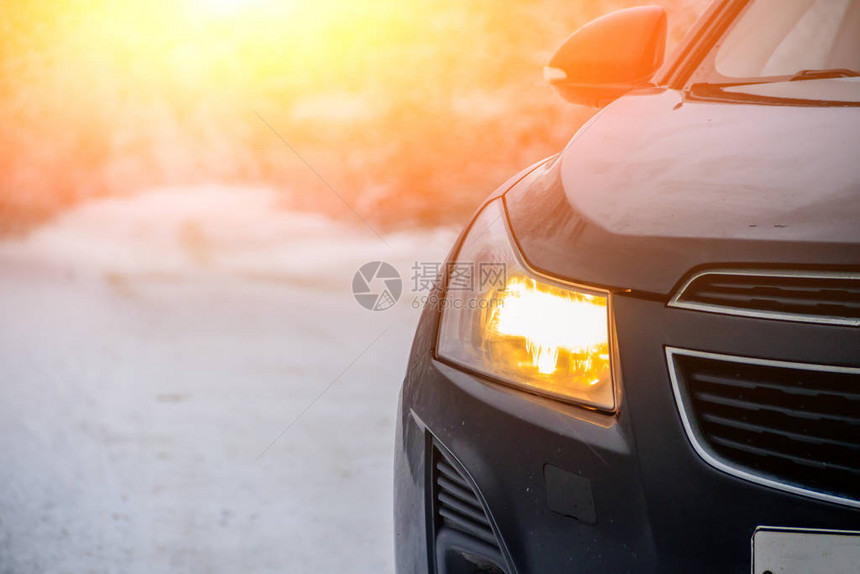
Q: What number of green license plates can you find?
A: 0